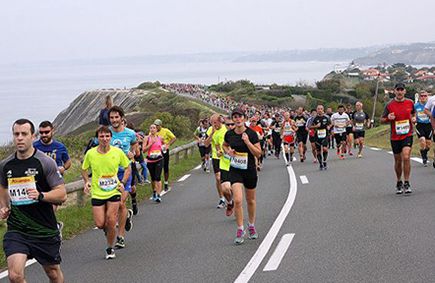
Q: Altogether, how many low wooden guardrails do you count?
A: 1